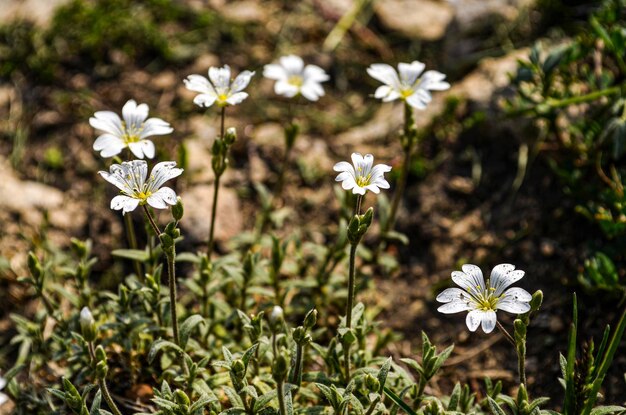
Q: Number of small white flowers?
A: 7